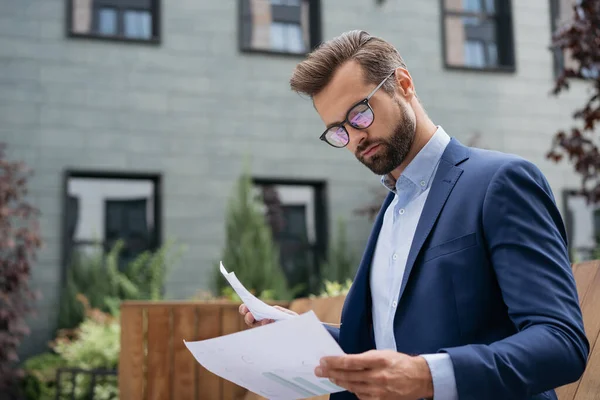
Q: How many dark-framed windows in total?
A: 7